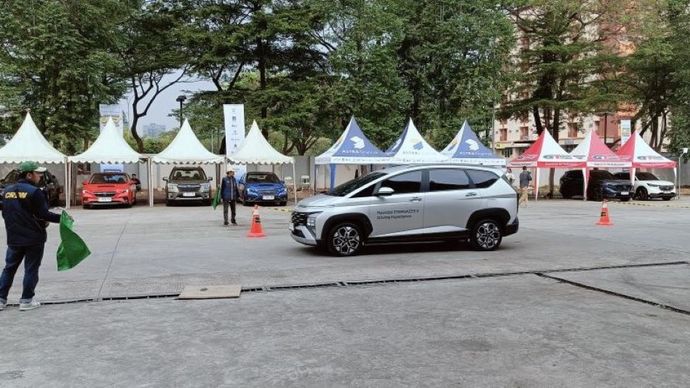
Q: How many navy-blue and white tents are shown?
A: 3